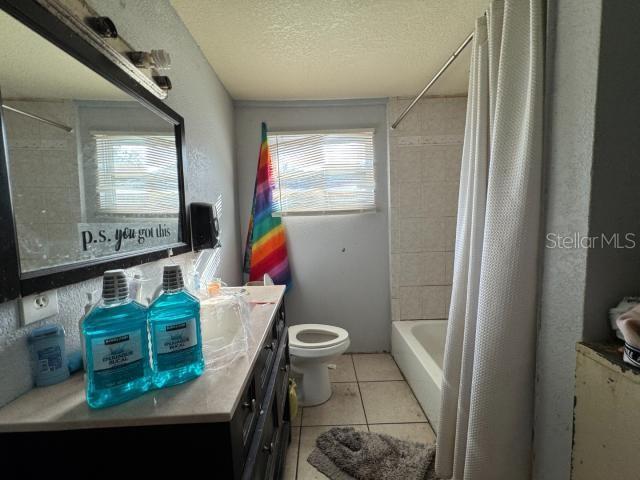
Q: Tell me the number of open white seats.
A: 1